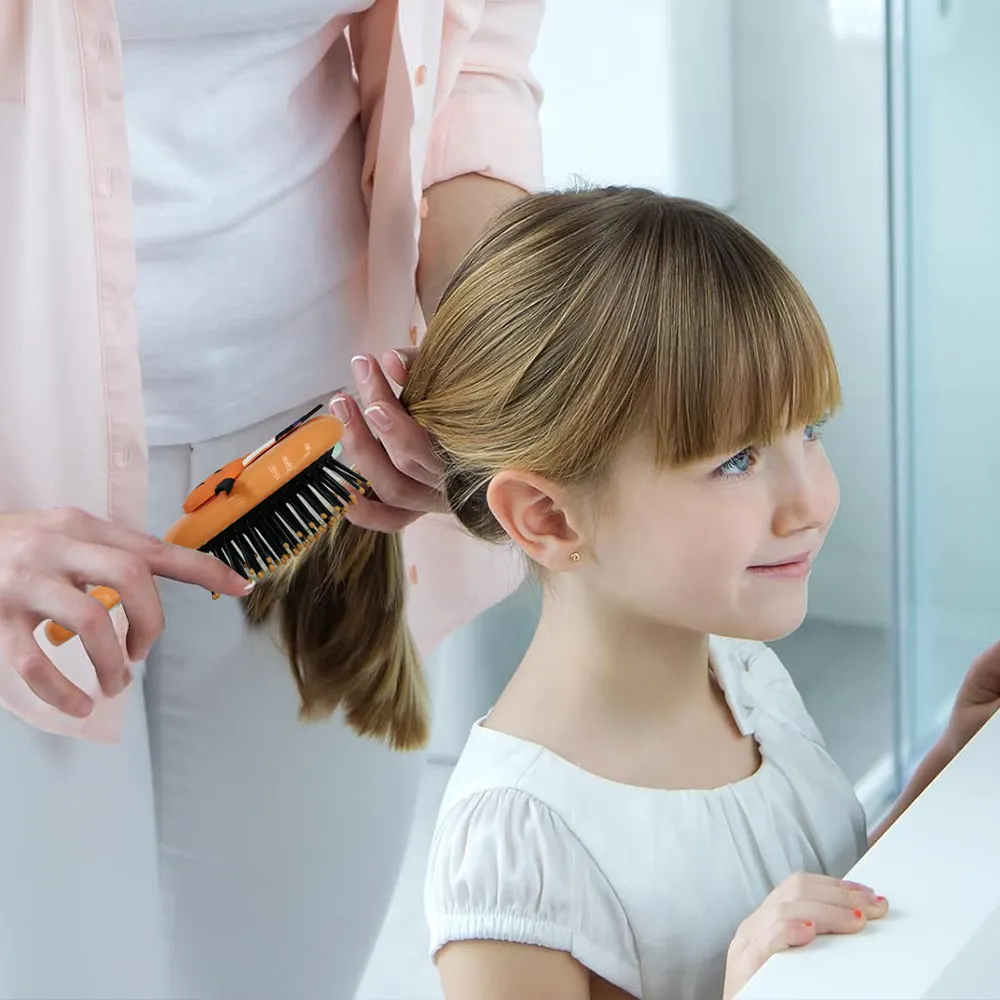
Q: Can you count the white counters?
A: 1